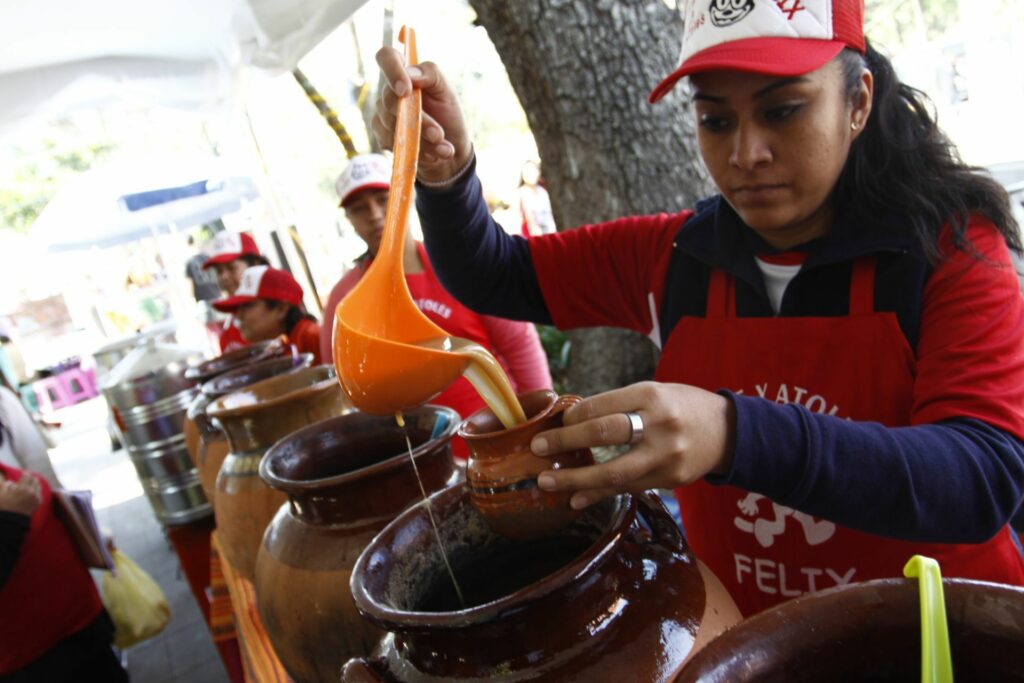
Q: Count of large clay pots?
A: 6